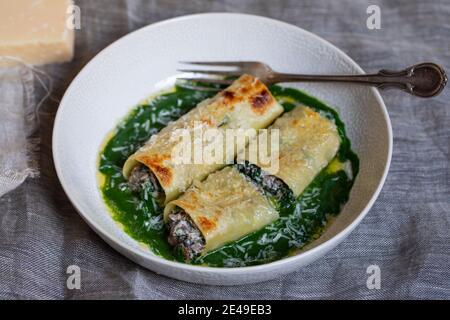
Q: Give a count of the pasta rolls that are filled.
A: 3